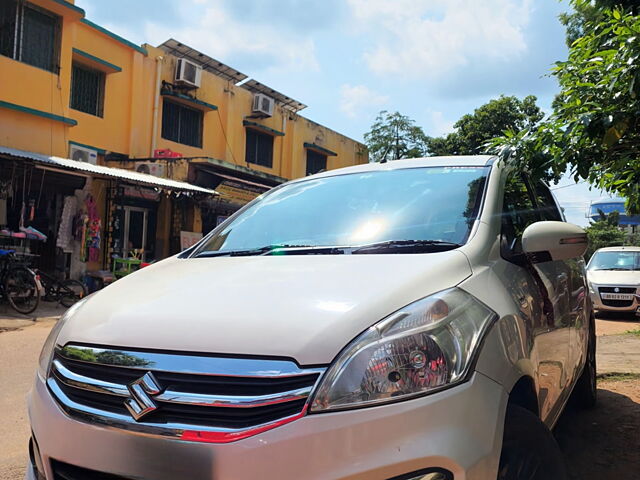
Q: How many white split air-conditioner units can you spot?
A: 4